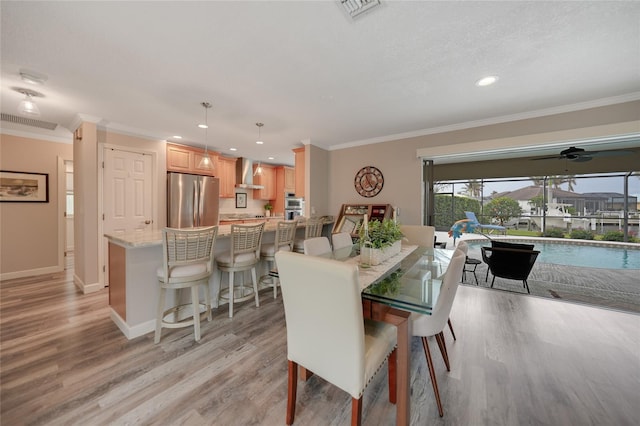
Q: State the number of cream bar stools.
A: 4